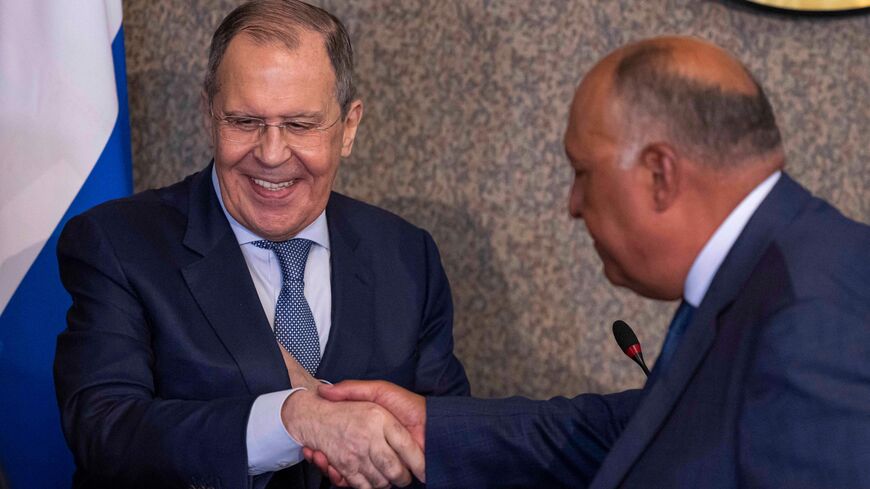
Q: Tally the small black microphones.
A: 1